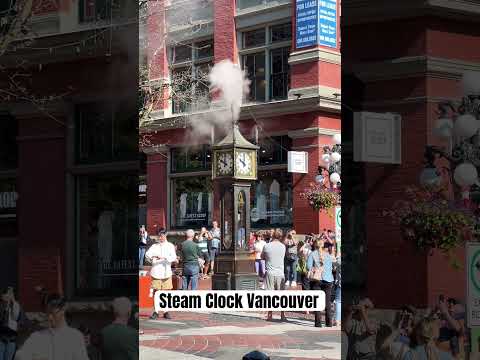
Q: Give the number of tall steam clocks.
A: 1